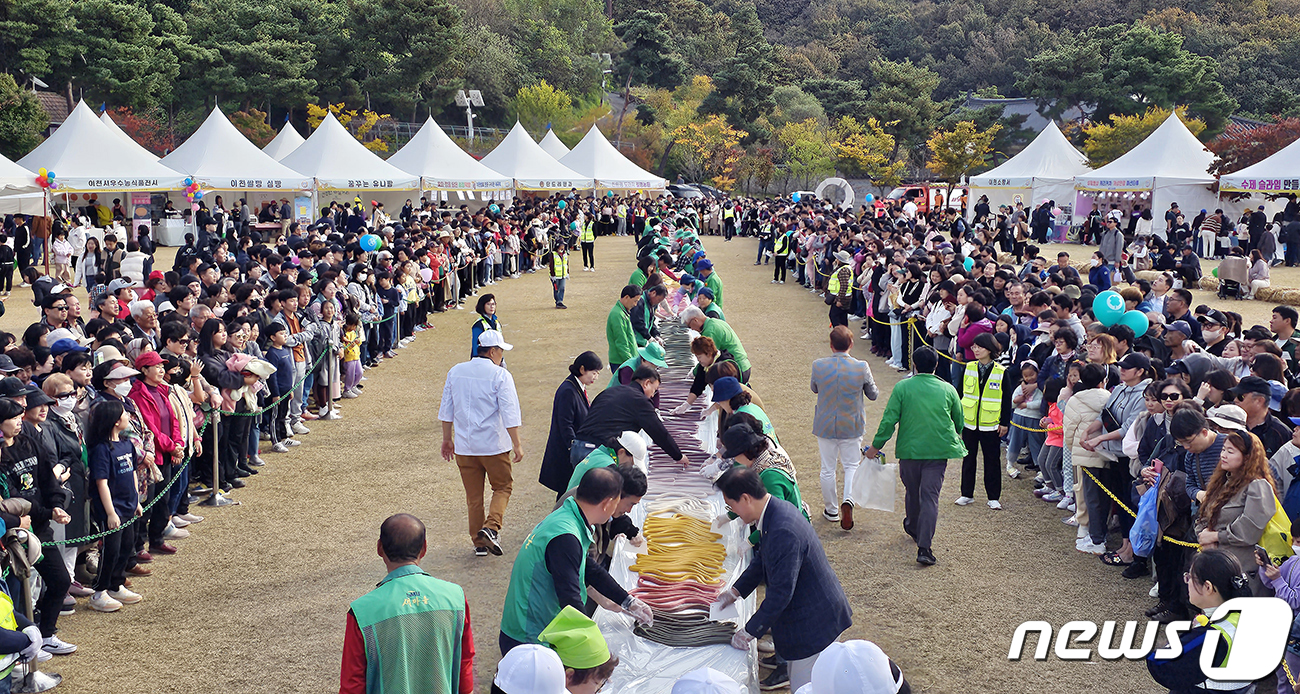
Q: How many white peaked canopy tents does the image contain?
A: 13